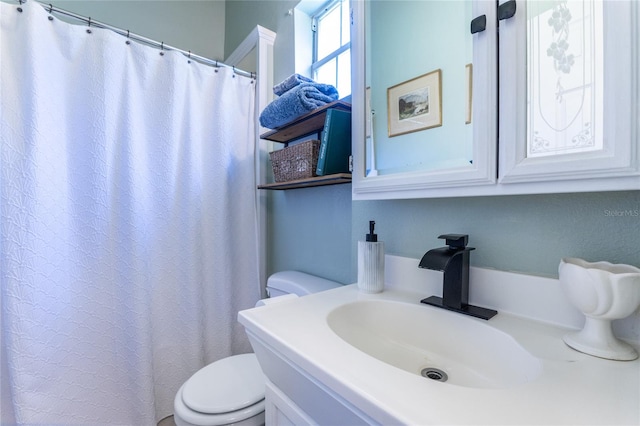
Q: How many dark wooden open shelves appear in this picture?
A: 2